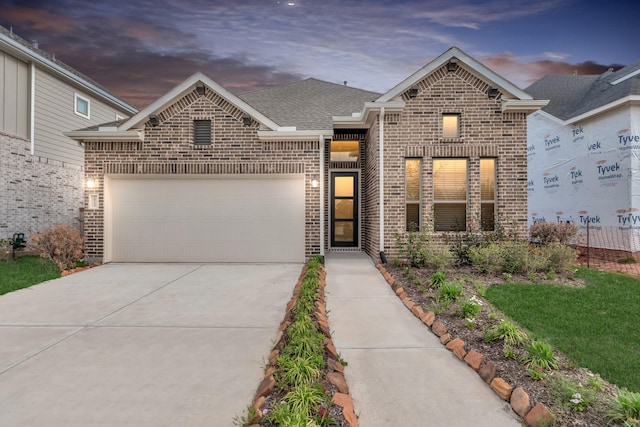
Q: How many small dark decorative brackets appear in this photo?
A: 6